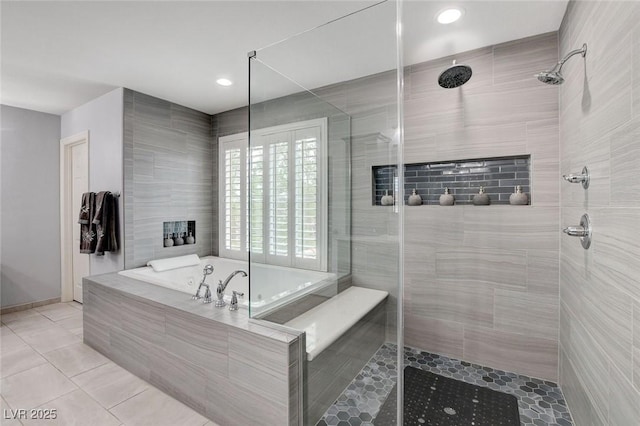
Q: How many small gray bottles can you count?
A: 8